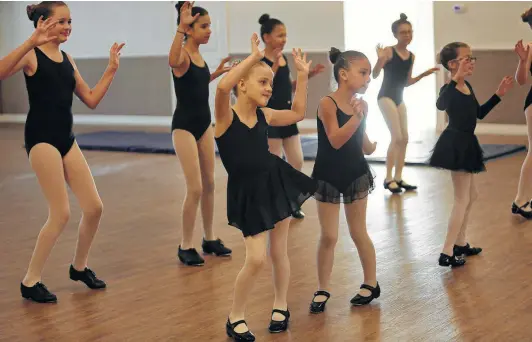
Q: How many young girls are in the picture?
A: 8